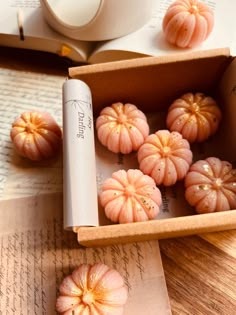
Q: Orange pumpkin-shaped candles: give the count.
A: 8